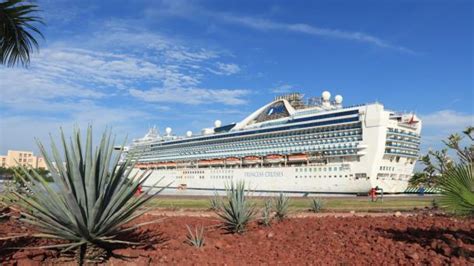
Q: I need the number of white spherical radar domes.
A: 5